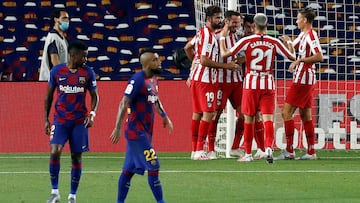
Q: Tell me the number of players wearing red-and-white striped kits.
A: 5